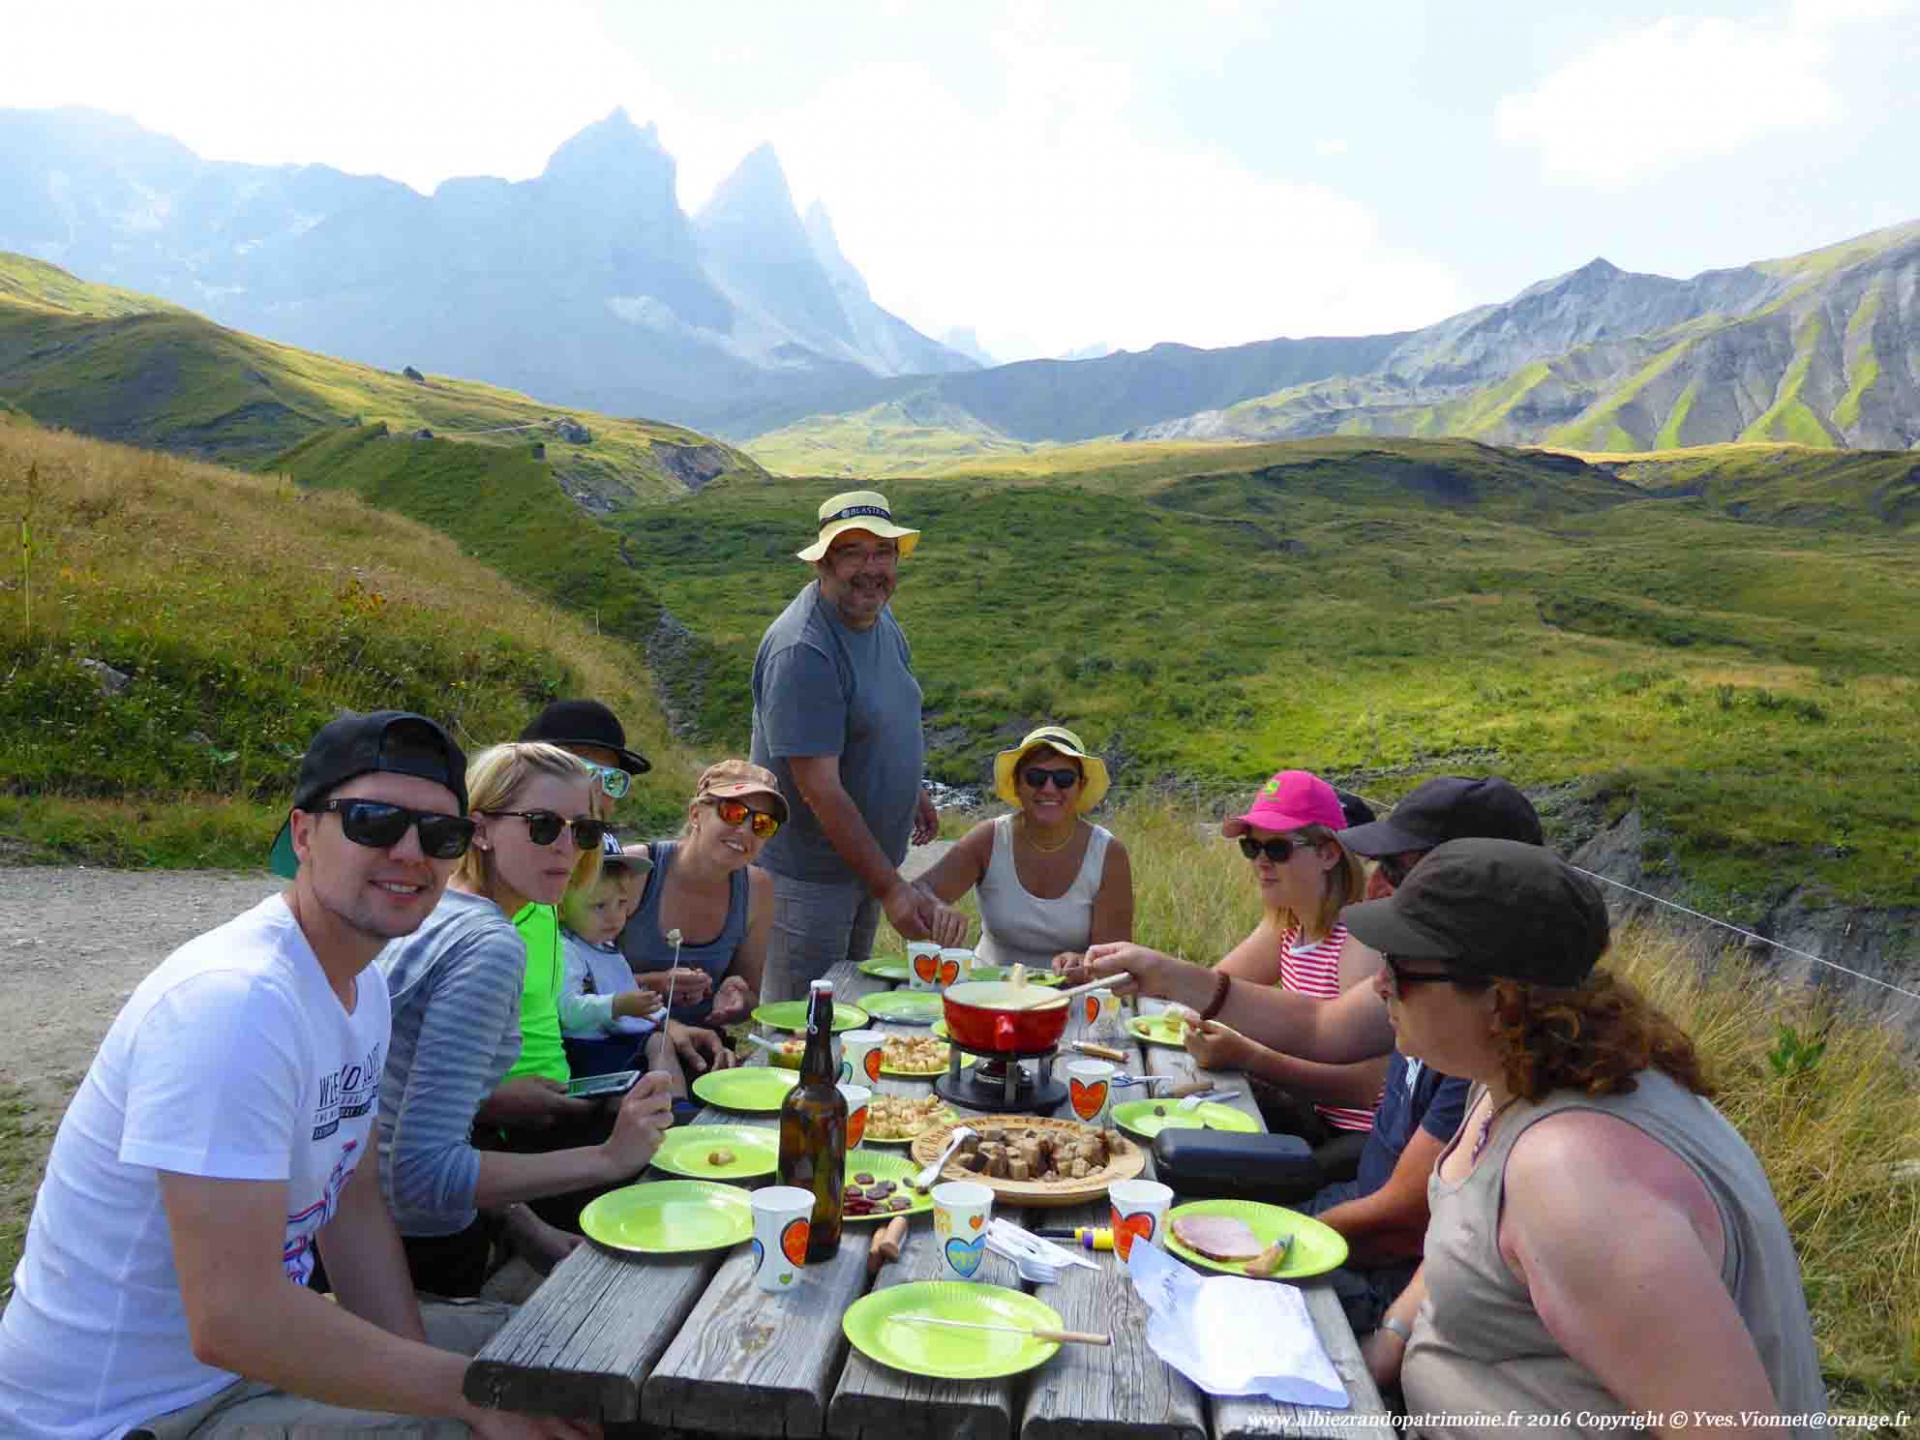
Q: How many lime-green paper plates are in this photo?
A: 15